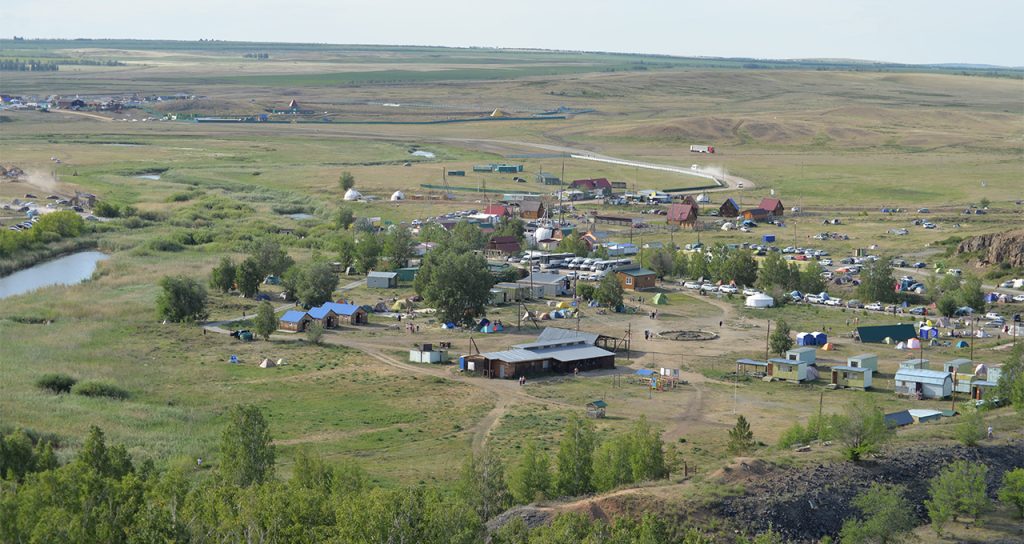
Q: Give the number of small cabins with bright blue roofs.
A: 3